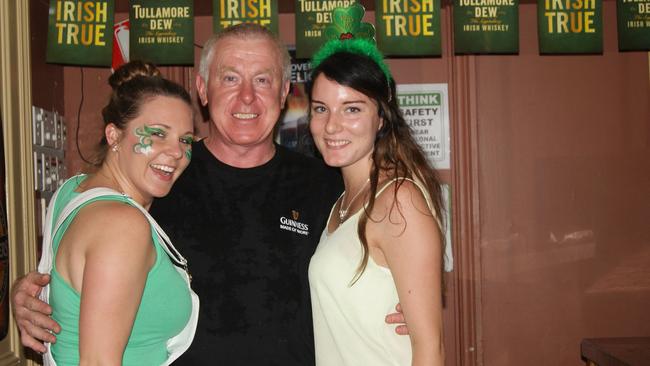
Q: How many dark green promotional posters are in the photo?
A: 8